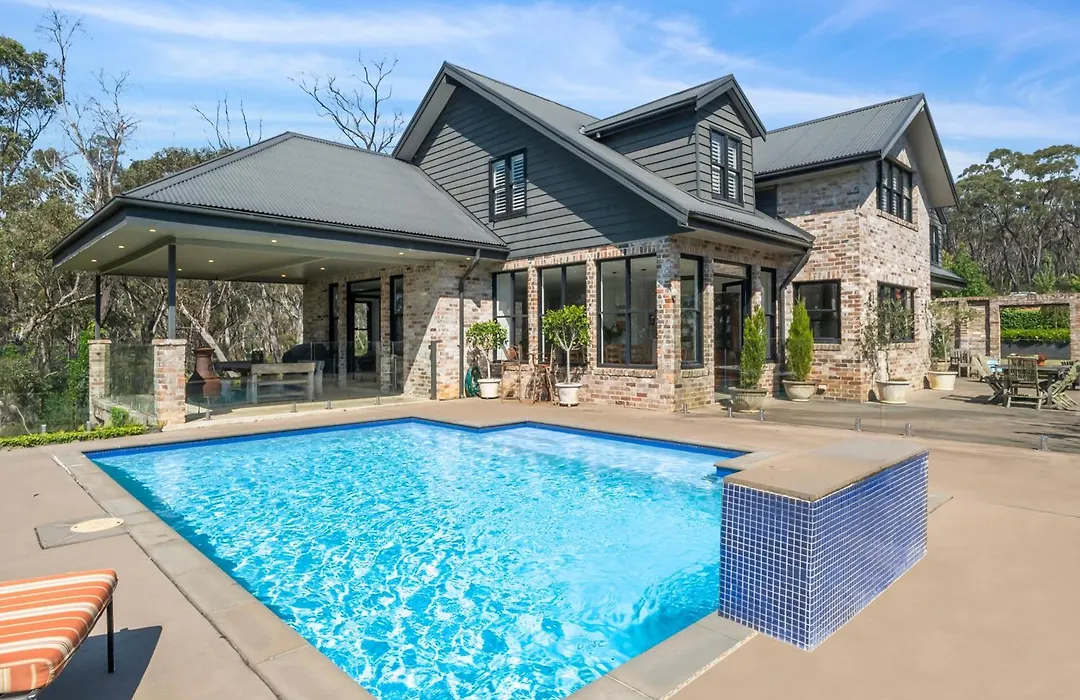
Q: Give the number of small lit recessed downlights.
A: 10